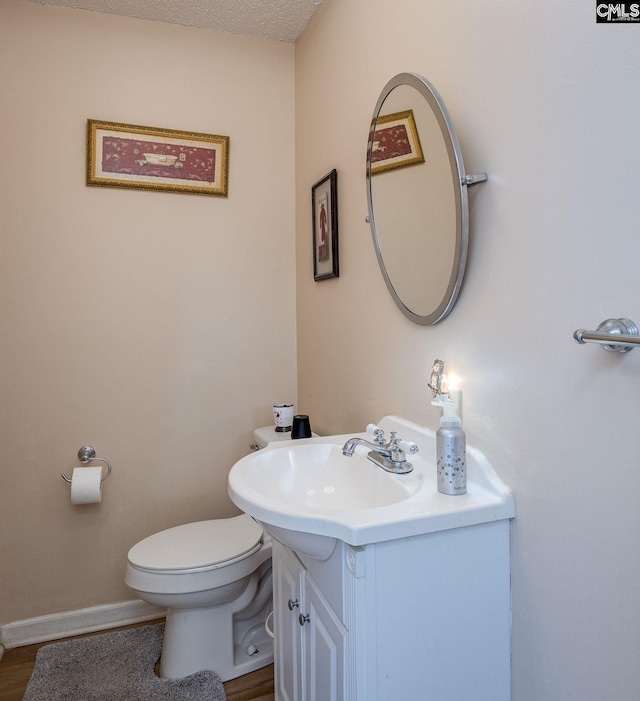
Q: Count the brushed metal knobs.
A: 2